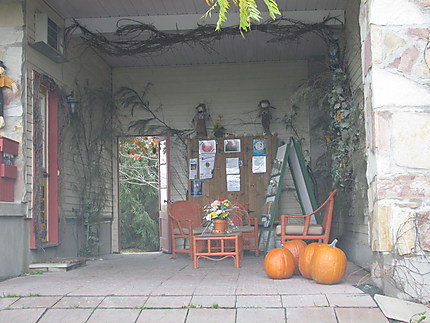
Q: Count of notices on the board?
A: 9